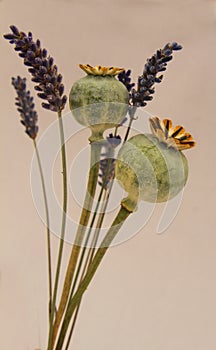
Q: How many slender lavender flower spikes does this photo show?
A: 5